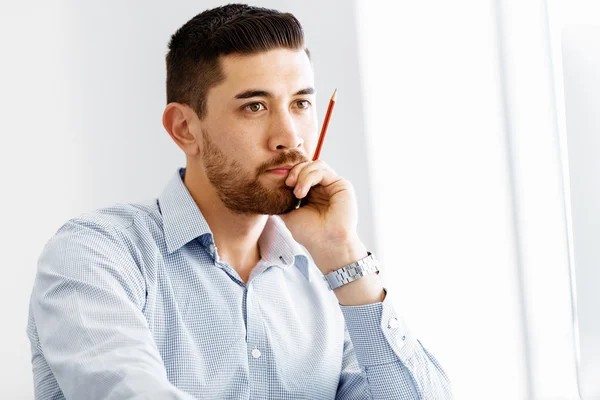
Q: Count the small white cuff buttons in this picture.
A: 2